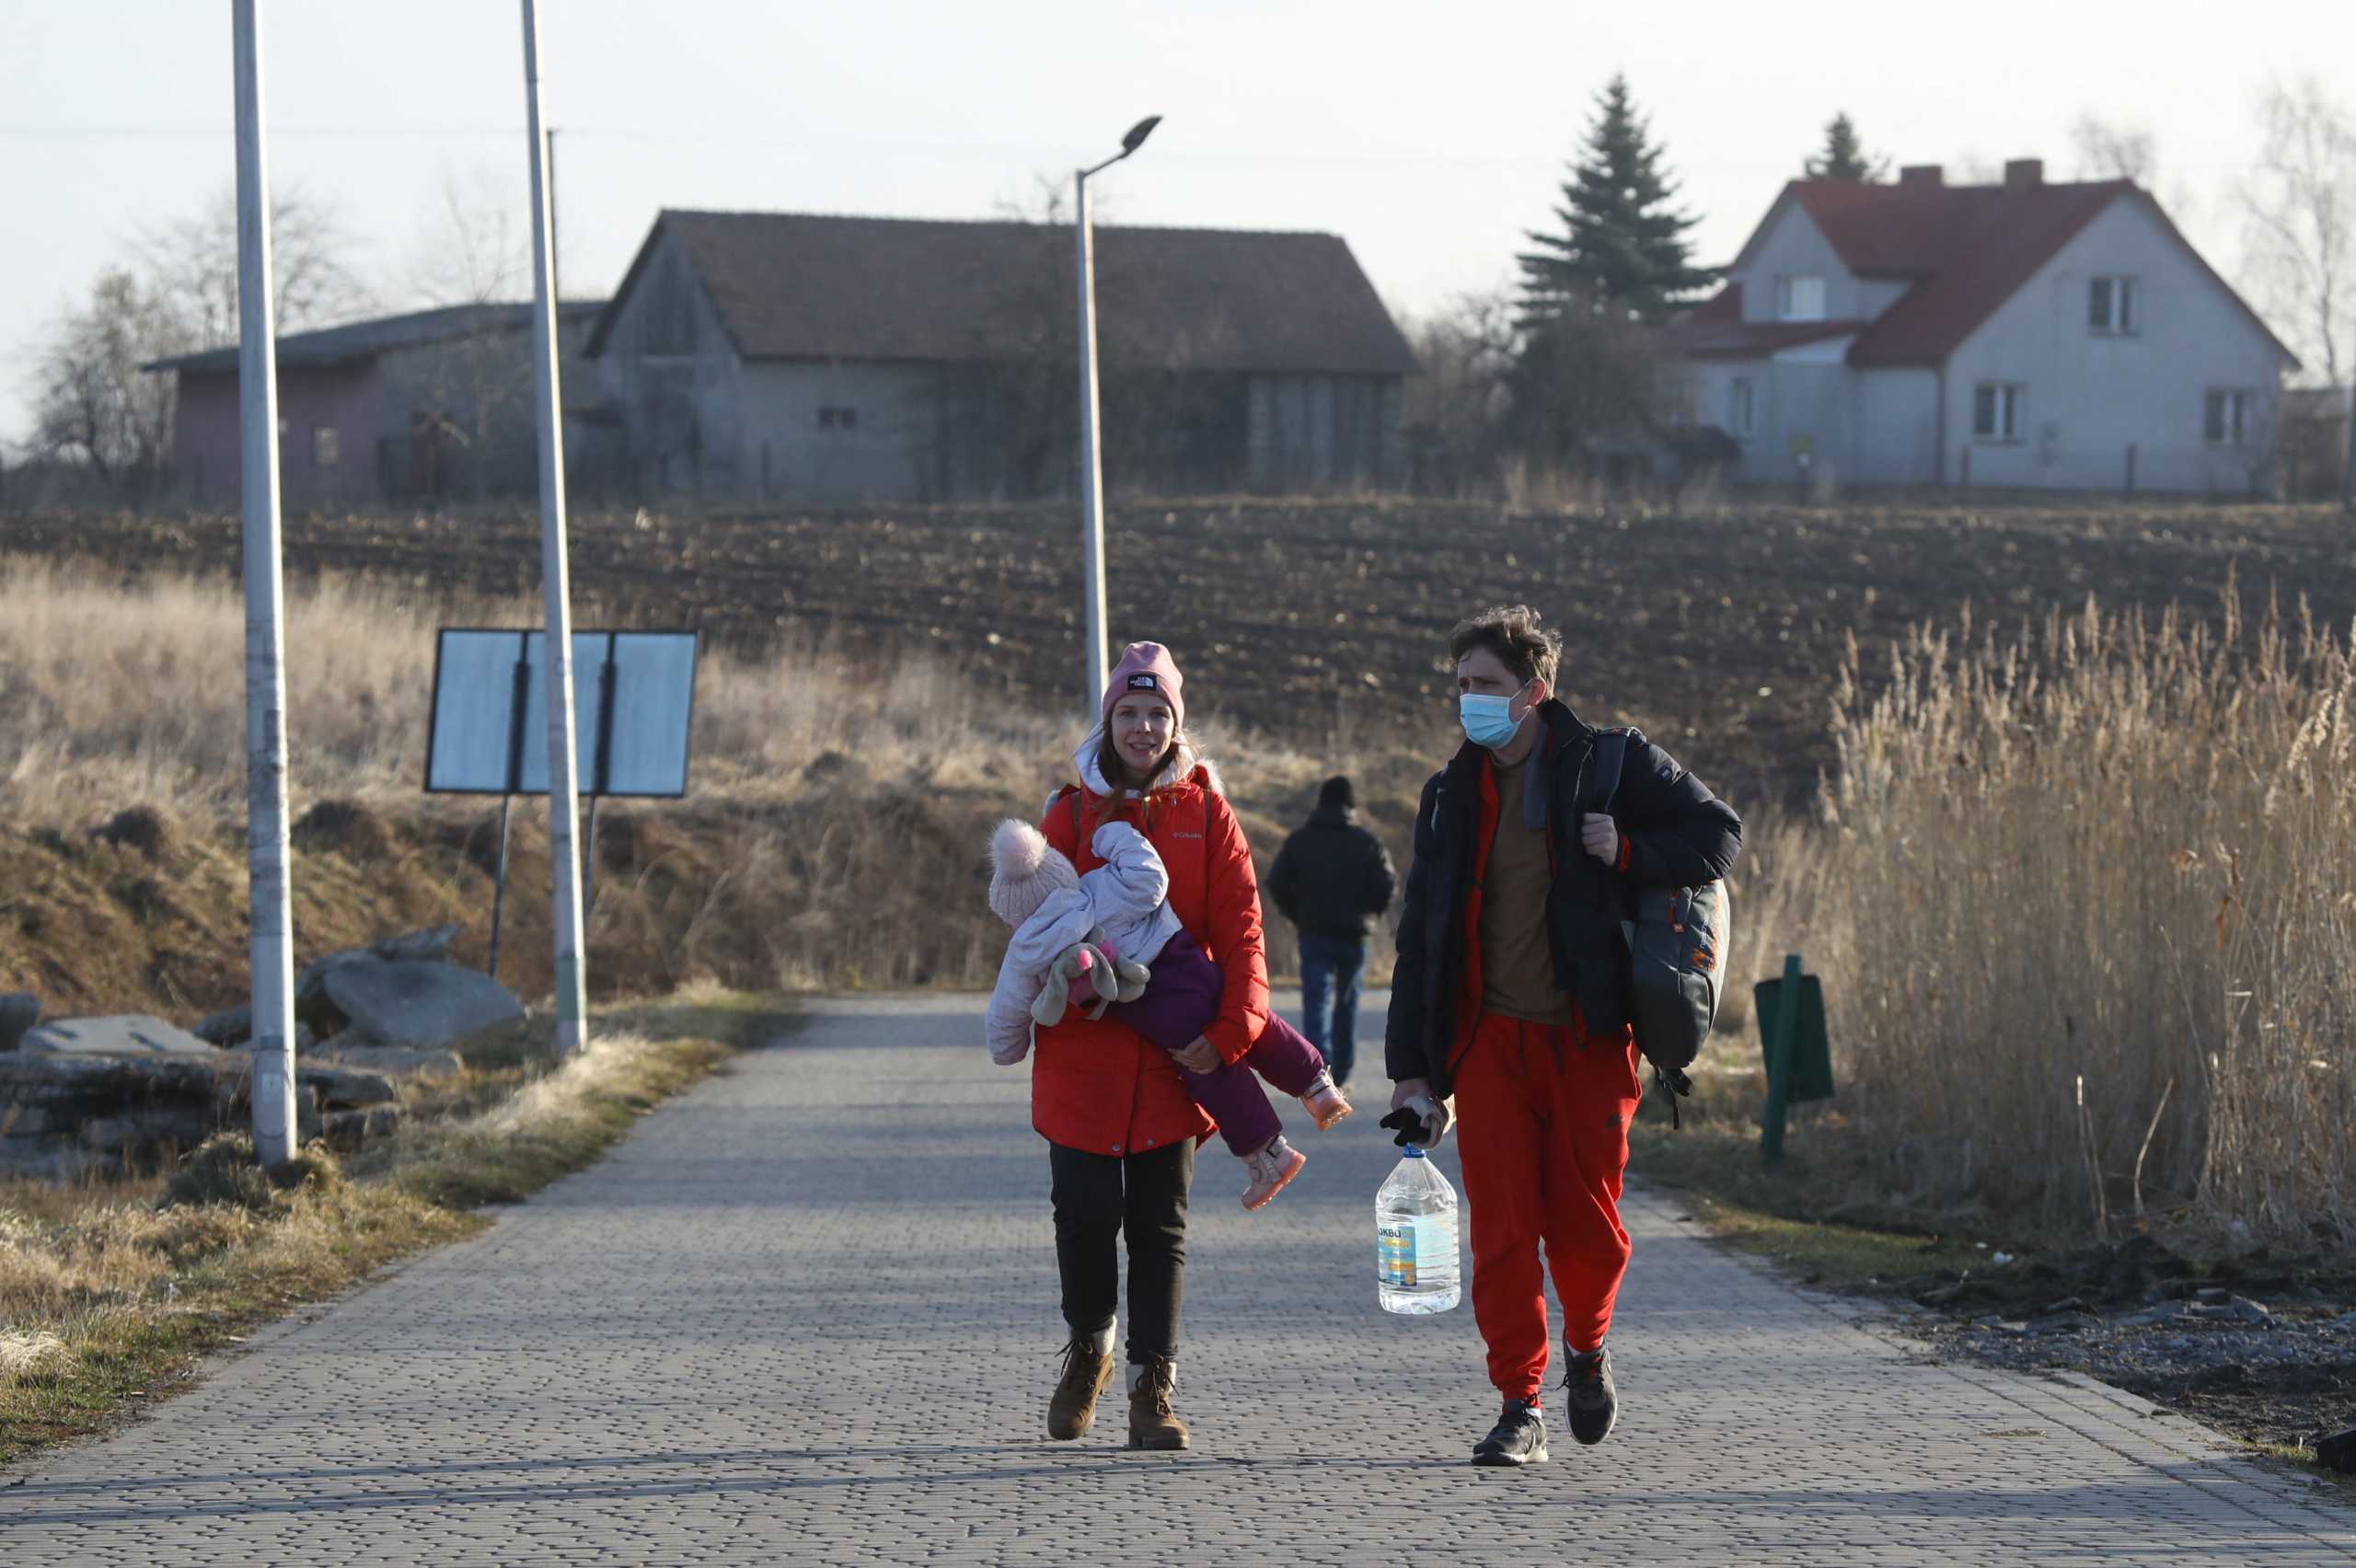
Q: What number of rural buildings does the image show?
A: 3